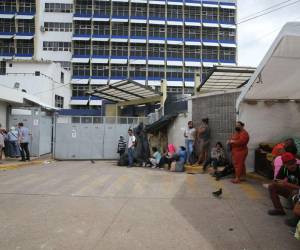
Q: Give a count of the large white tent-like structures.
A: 1